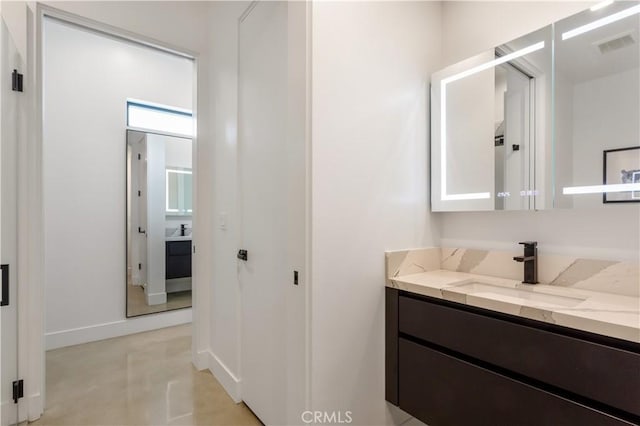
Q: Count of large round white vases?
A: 0